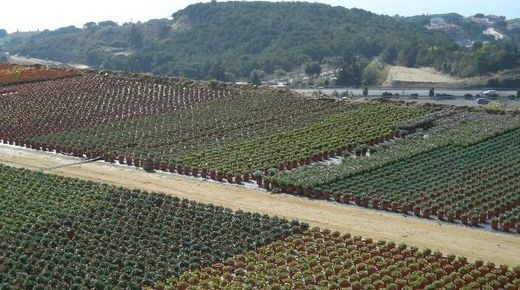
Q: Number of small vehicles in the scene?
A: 2